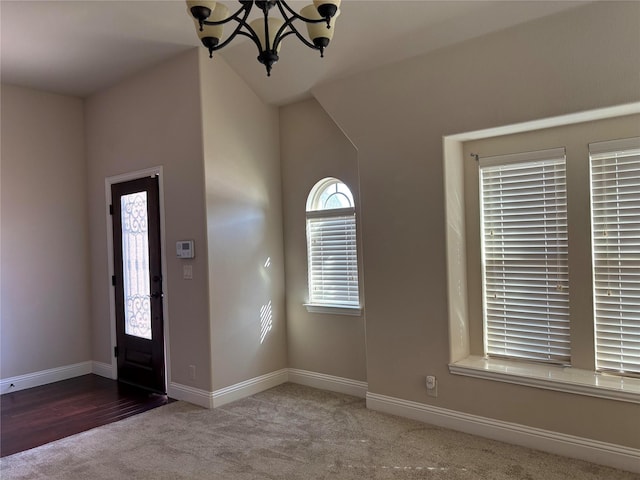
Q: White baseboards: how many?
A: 6